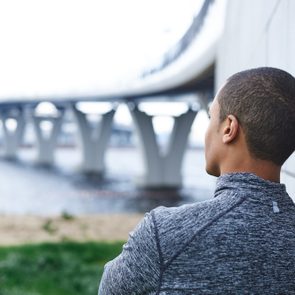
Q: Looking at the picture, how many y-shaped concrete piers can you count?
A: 4